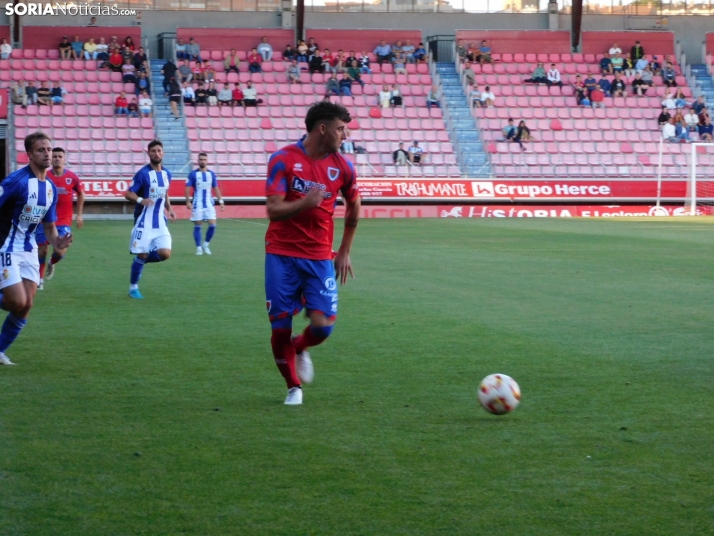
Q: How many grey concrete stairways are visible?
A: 3